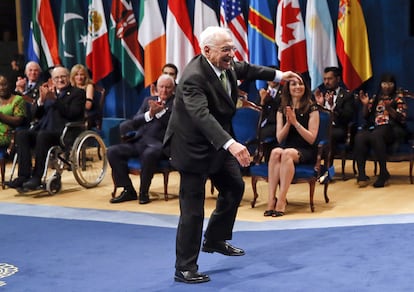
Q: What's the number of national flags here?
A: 12